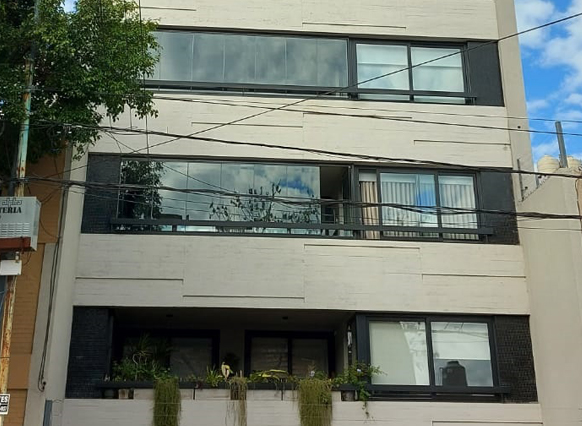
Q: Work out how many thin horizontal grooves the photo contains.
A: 10